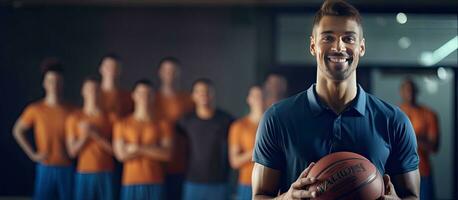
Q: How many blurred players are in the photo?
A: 9